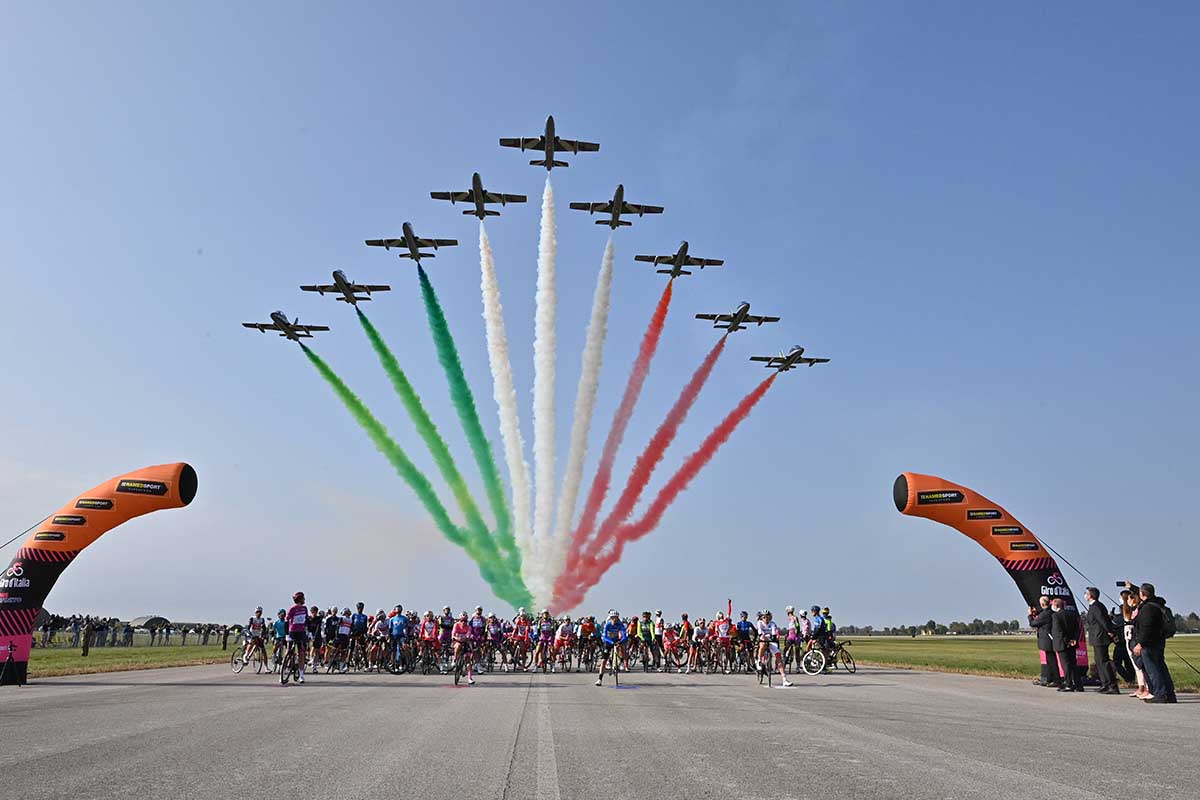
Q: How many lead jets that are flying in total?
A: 1